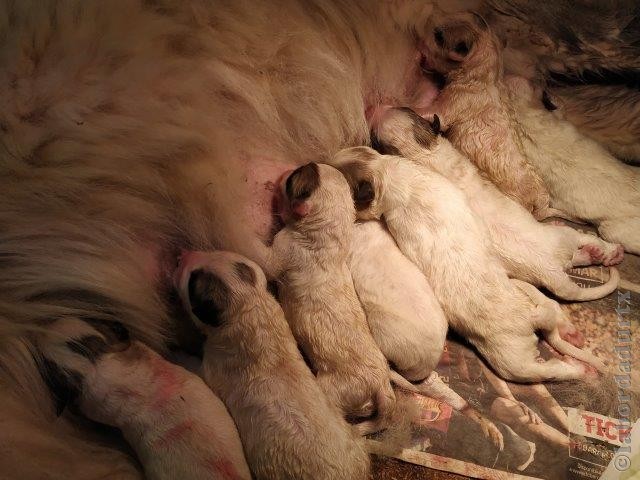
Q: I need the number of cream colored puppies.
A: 8